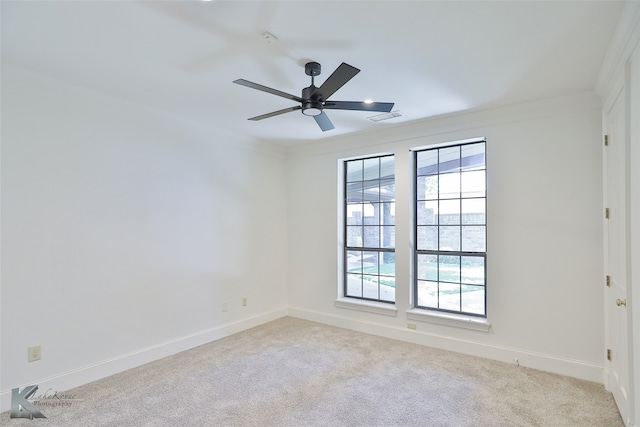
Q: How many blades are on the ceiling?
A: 5